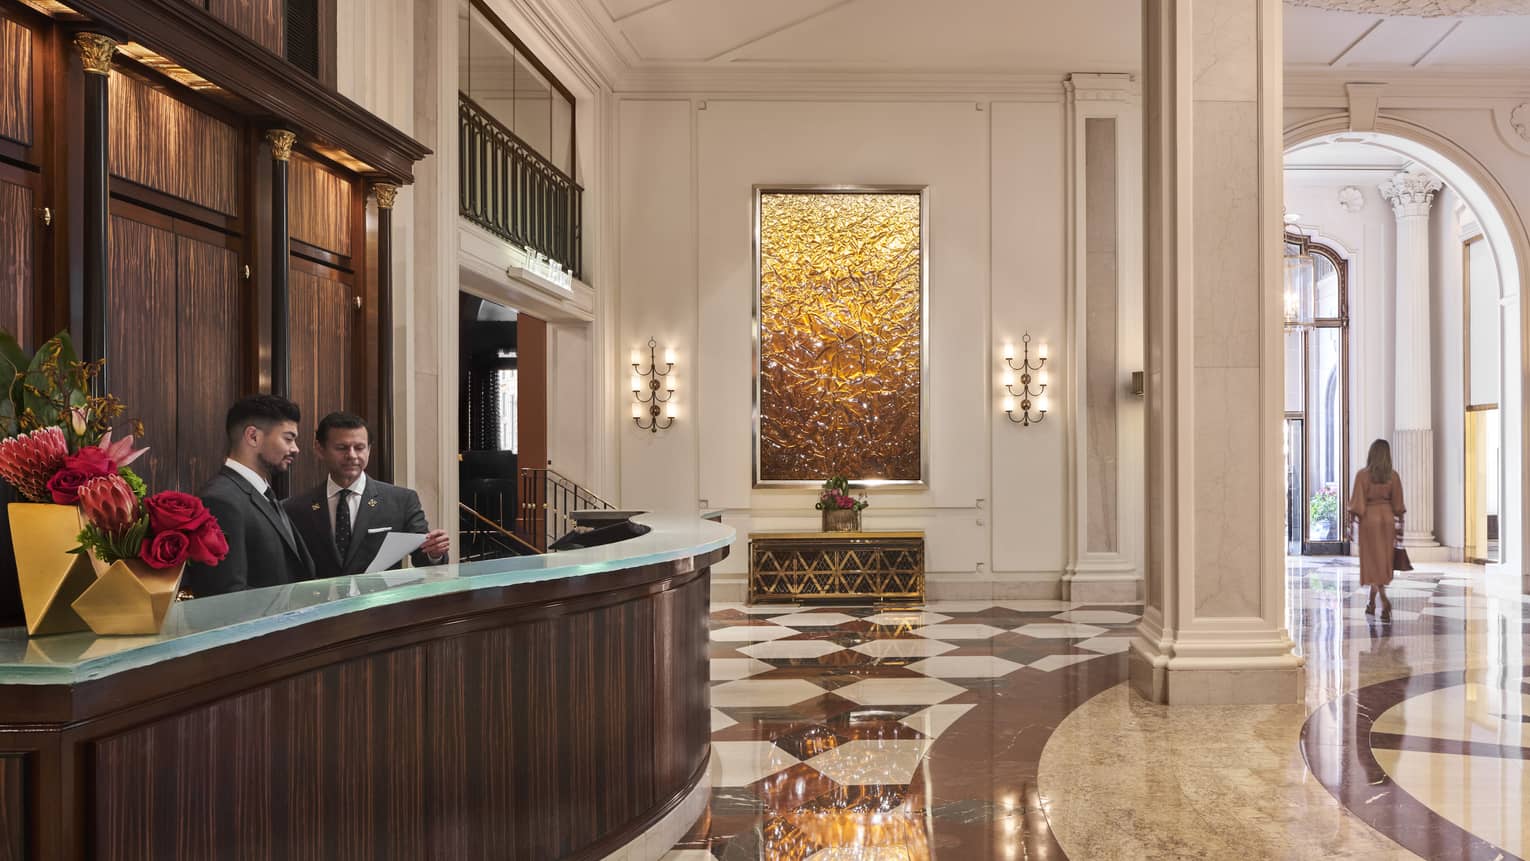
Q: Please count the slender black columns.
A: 3